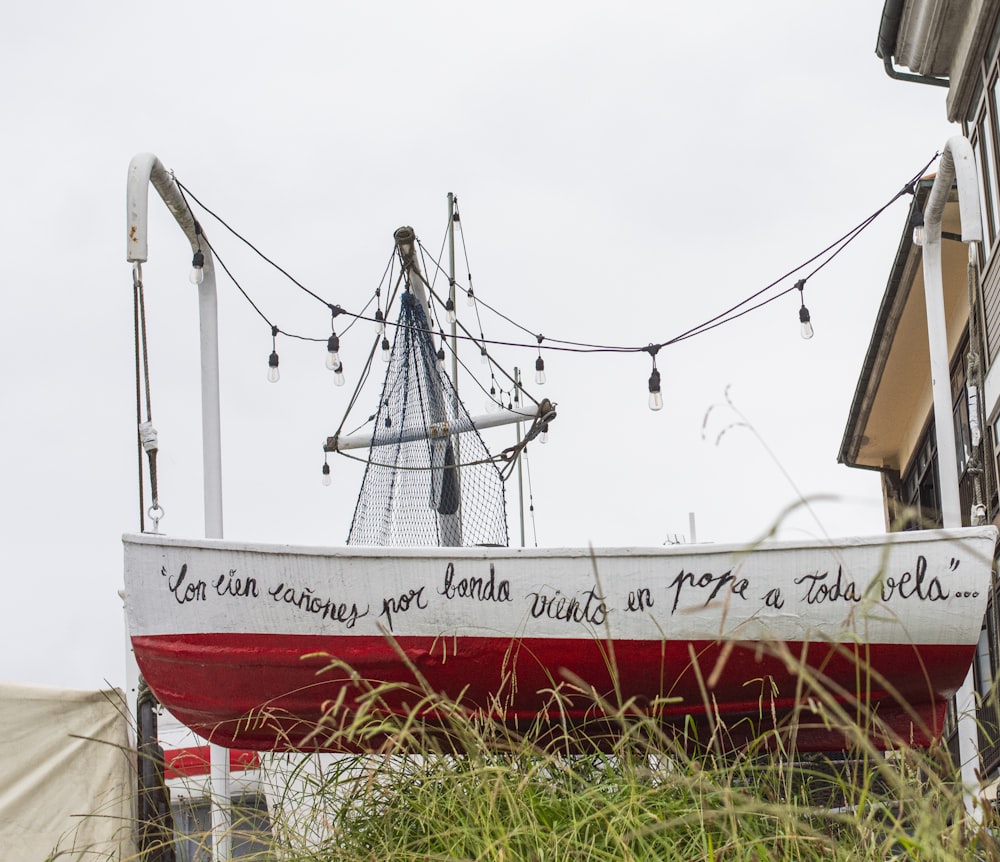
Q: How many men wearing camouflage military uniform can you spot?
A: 0